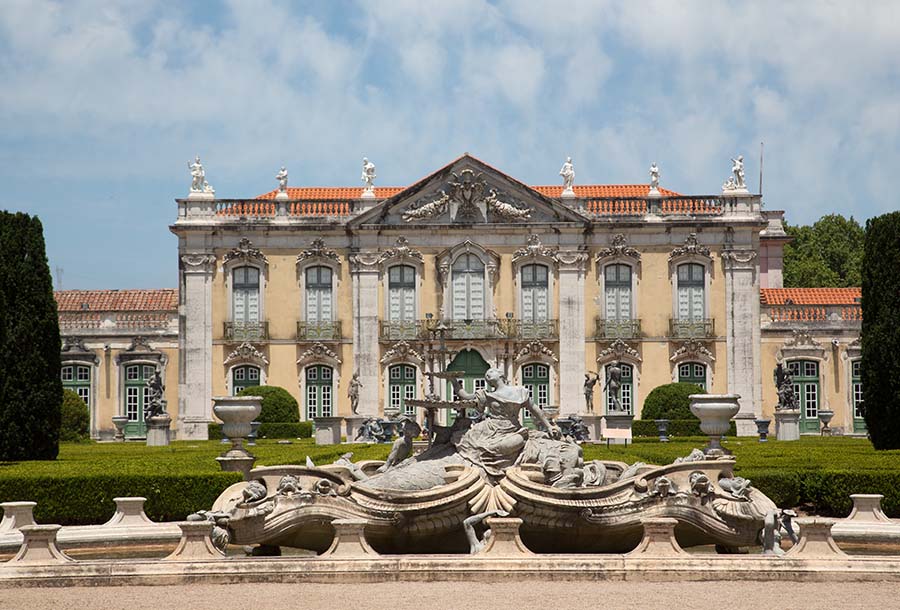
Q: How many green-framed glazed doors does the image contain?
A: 11